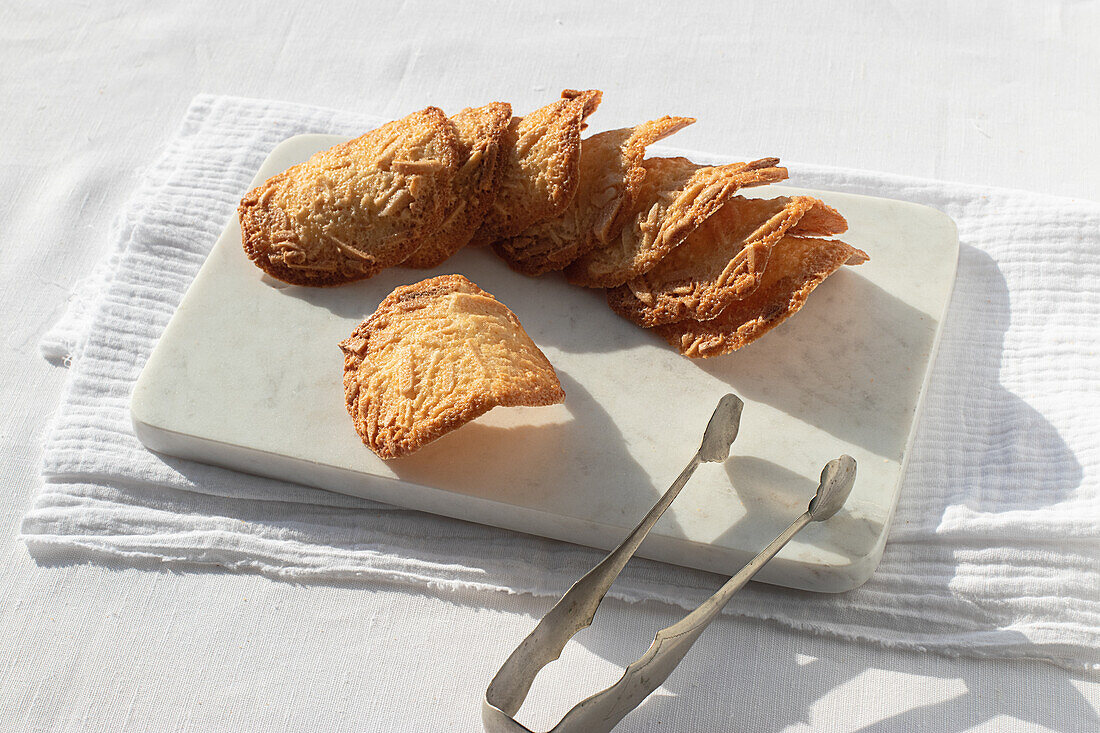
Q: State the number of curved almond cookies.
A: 8